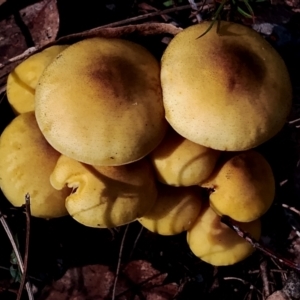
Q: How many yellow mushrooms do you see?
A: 9